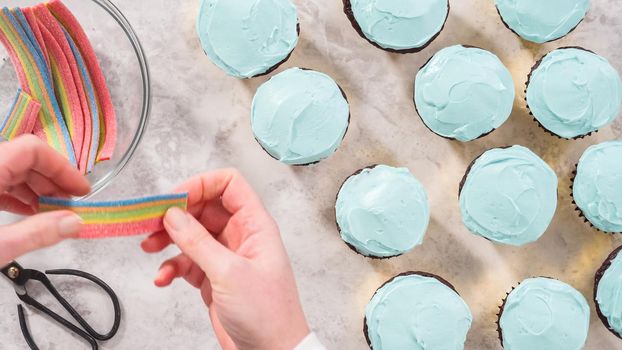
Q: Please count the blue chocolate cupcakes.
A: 12